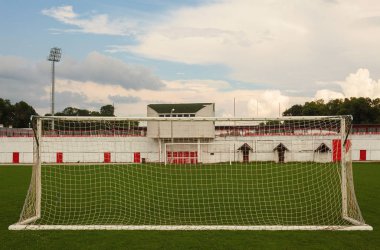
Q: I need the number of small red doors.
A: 5